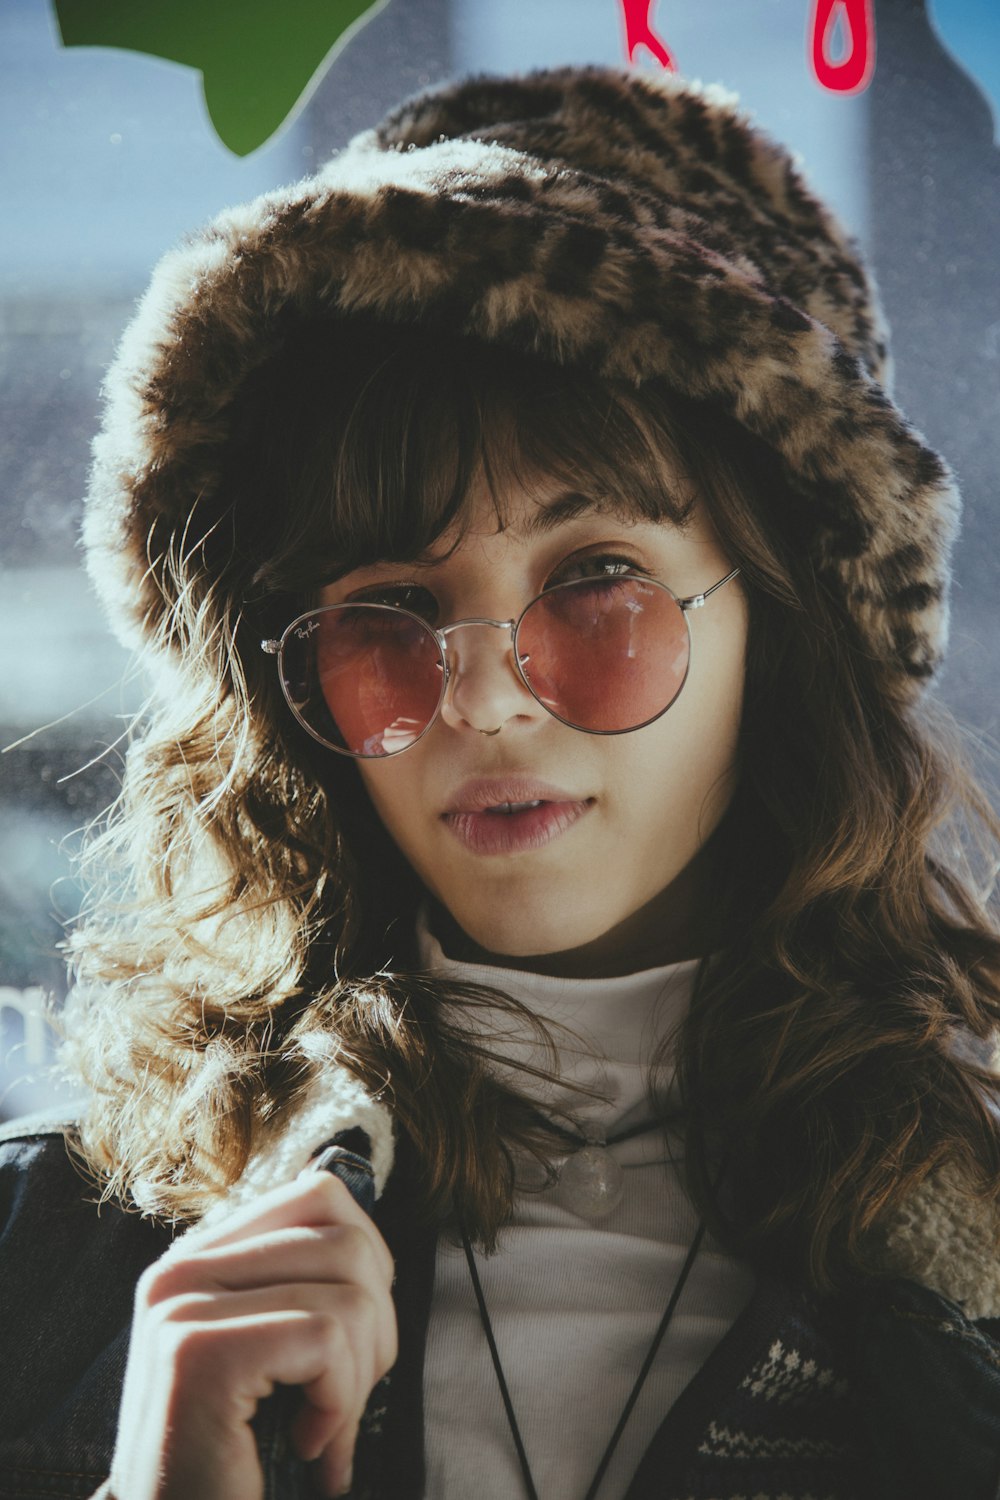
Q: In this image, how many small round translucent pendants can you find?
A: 1